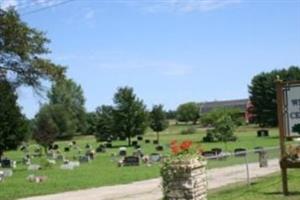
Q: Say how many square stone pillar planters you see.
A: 1